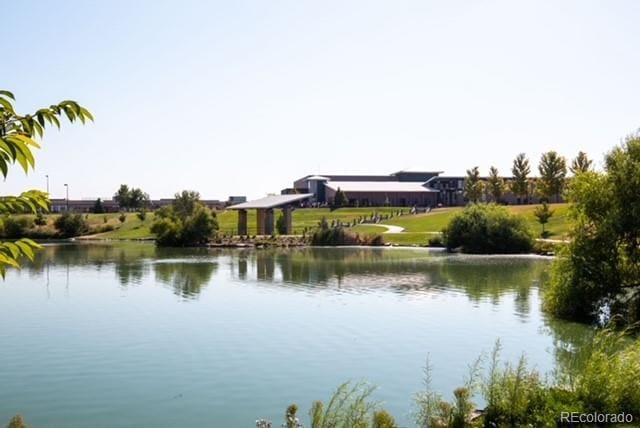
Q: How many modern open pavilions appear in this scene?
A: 1